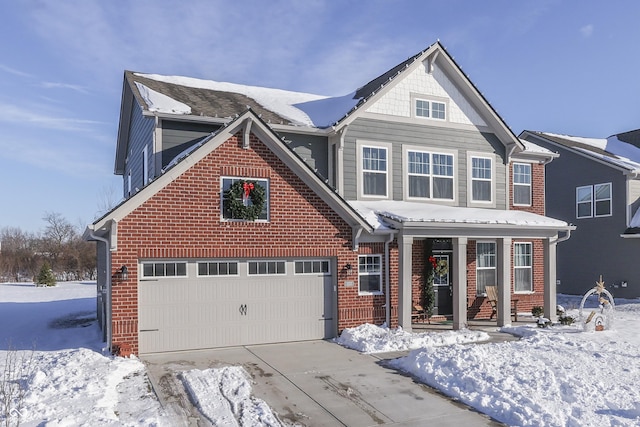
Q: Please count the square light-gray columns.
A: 4